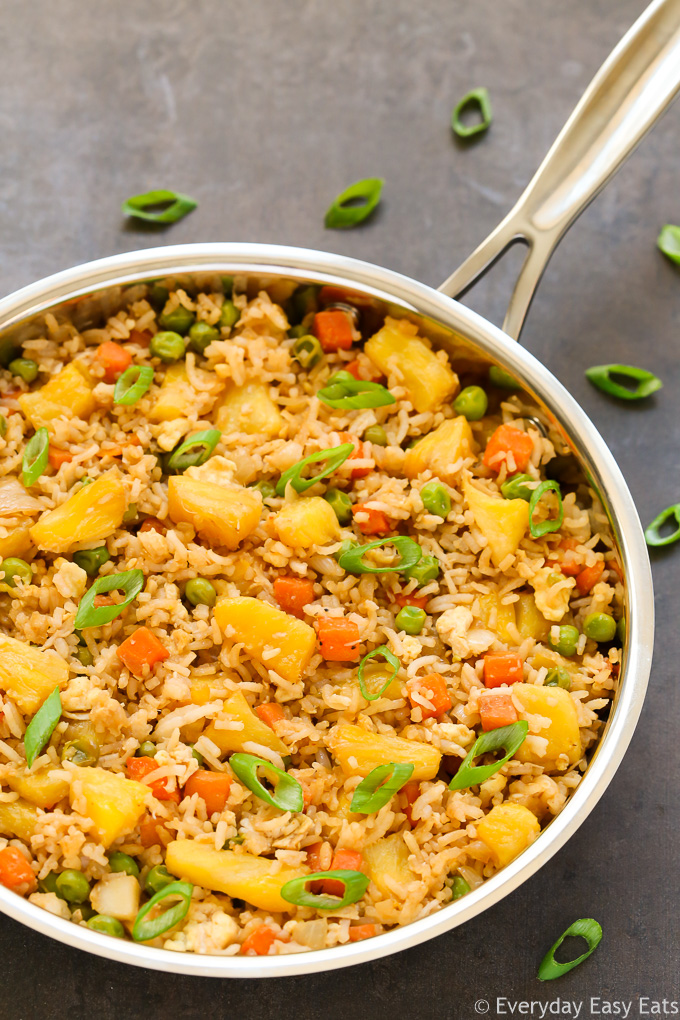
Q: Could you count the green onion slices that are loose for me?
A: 7